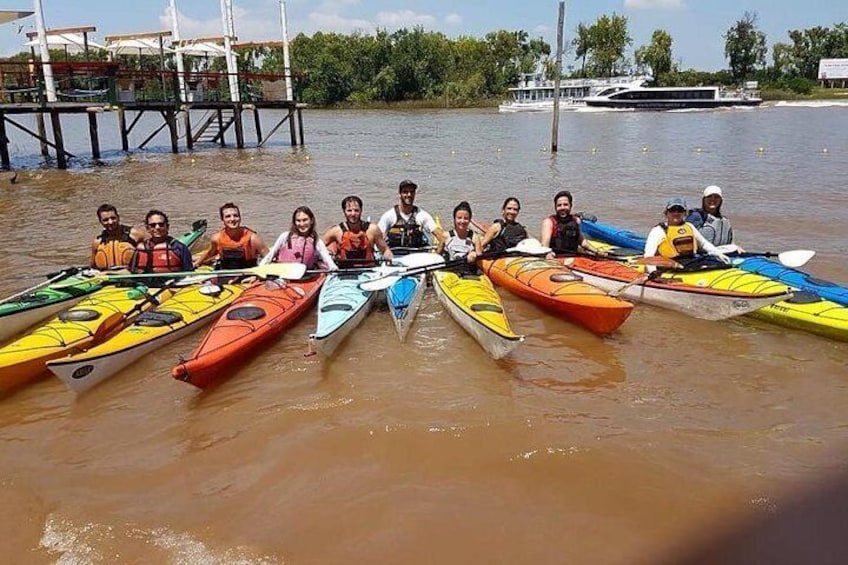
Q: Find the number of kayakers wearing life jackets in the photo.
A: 11